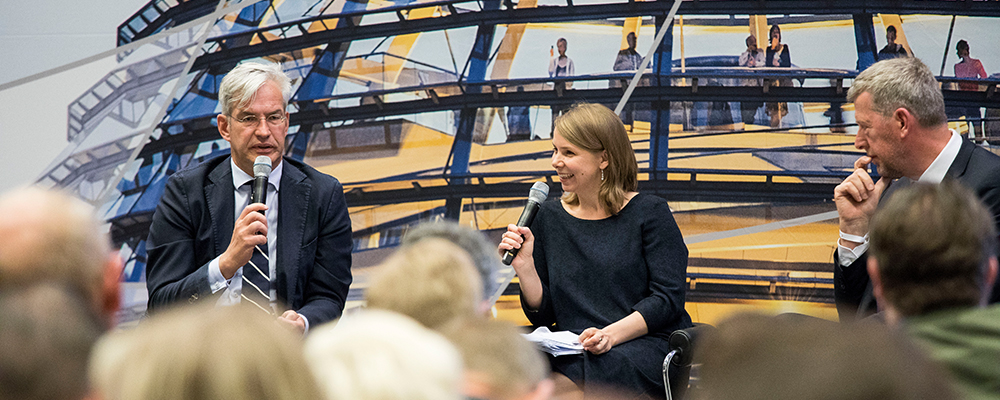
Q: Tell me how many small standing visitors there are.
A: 6